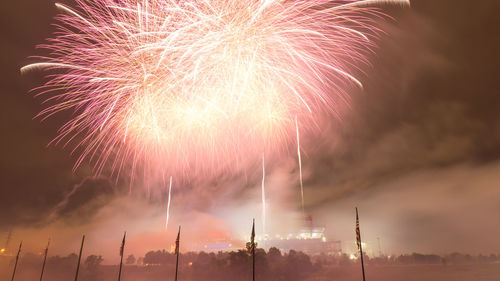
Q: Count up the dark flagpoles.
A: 7